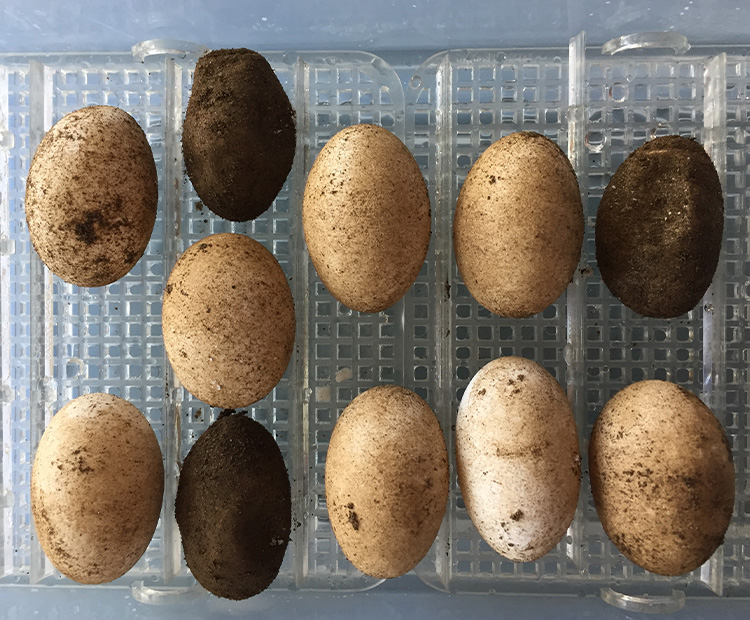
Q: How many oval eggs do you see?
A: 11